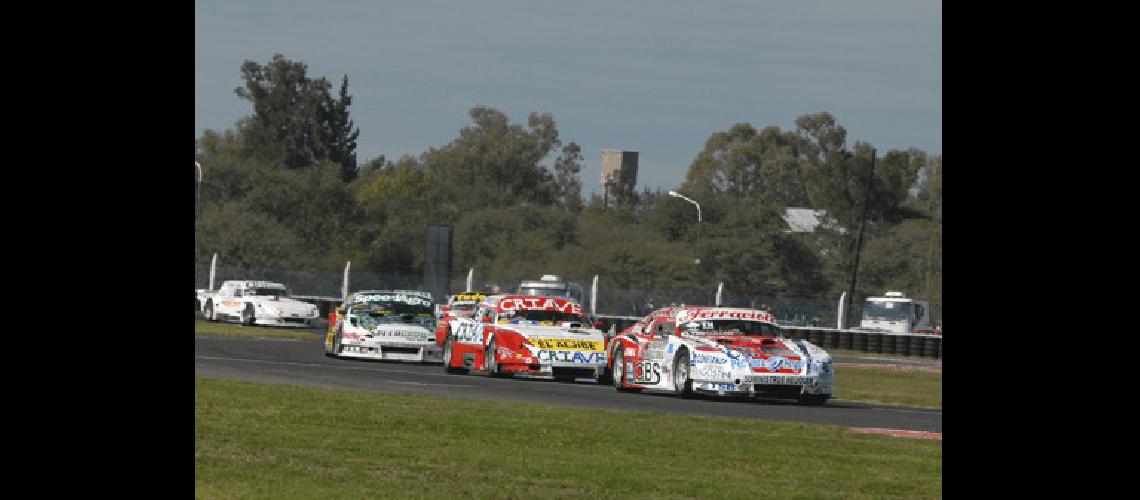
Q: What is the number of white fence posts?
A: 6